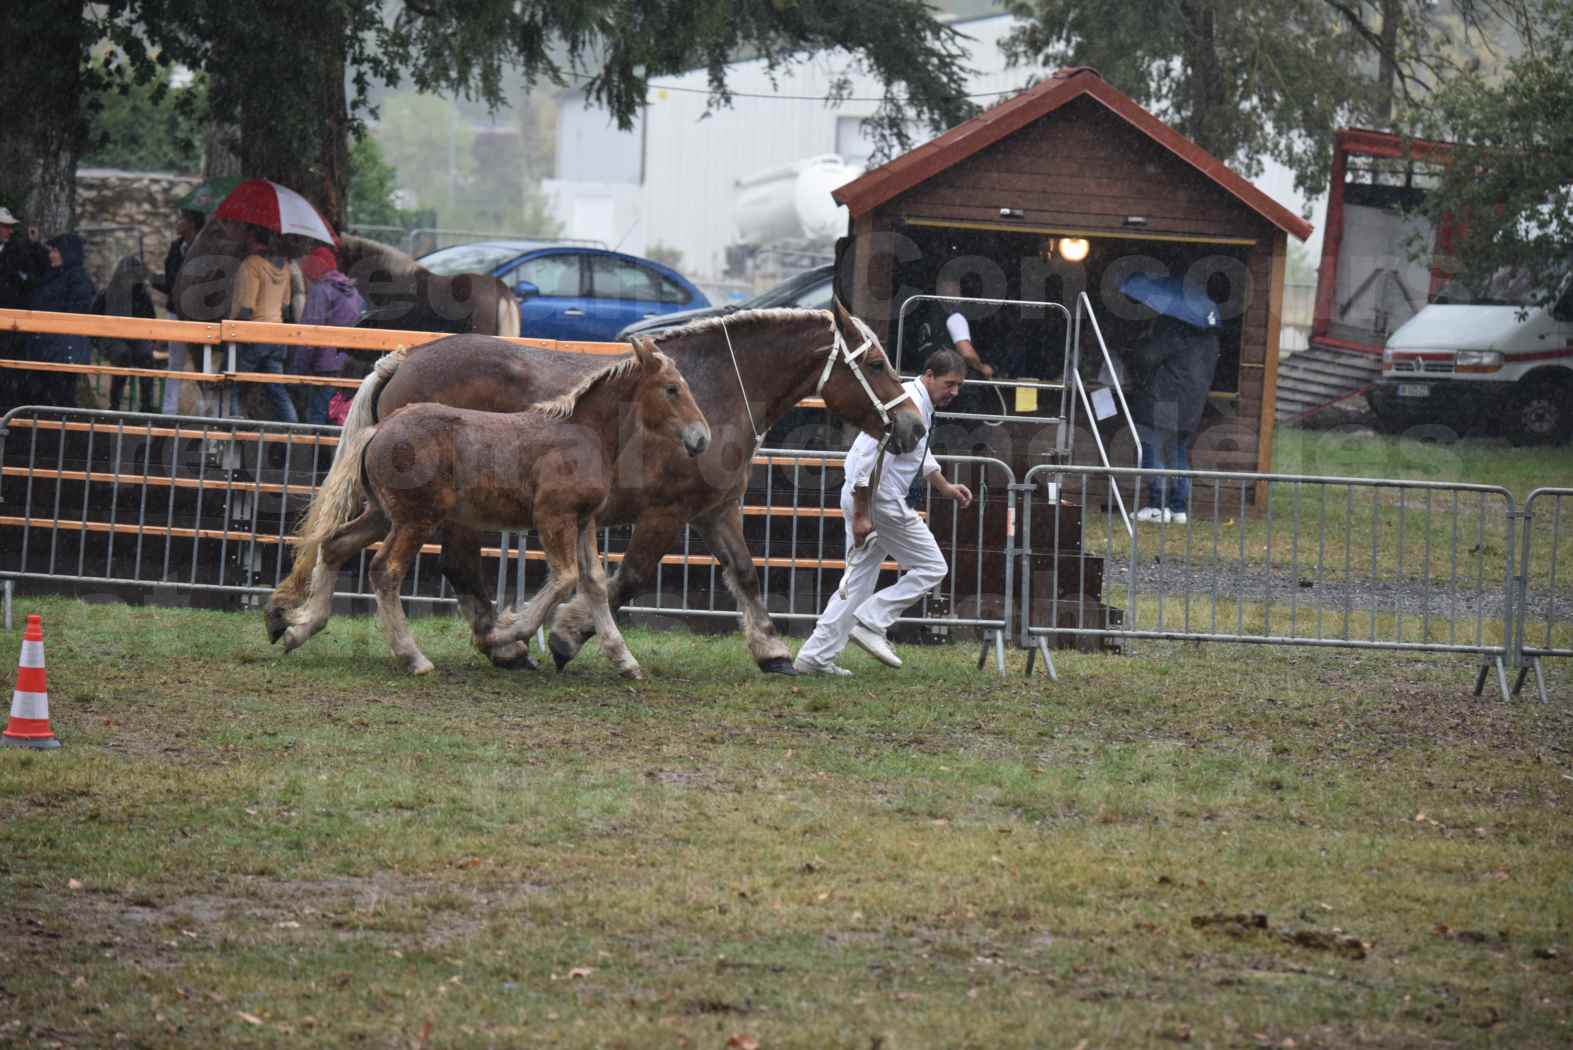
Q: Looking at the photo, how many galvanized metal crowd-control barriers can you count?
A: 4